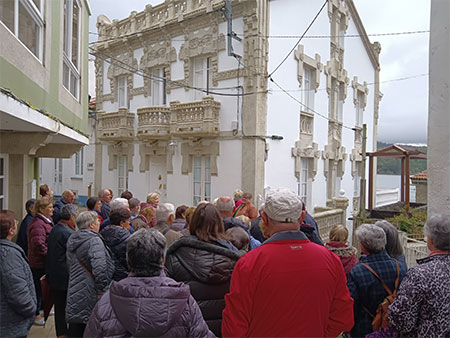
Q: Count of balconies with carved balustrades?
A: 3